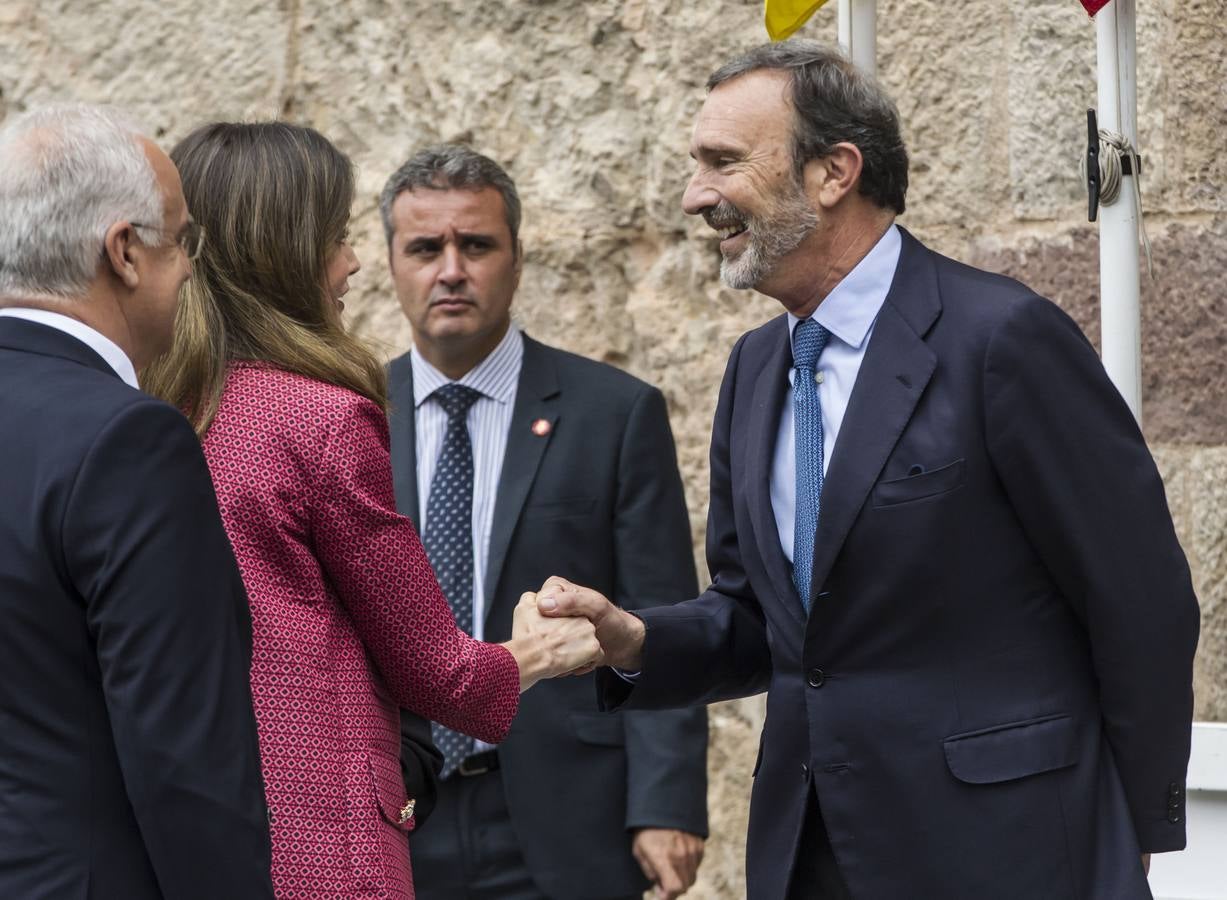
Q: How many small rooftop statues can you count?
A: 0